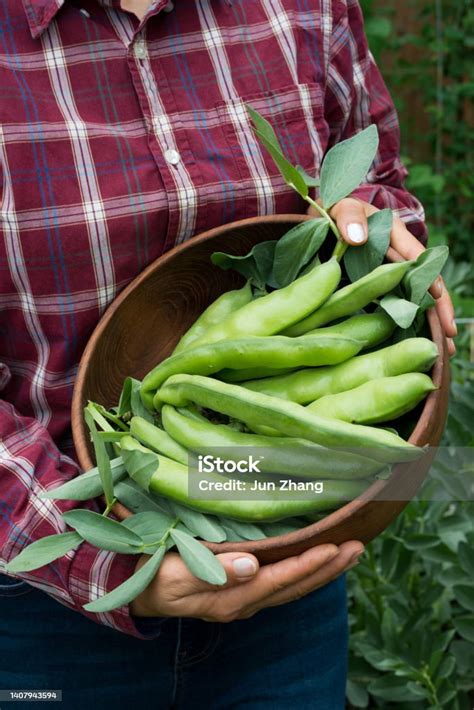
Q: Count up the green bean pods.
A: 11